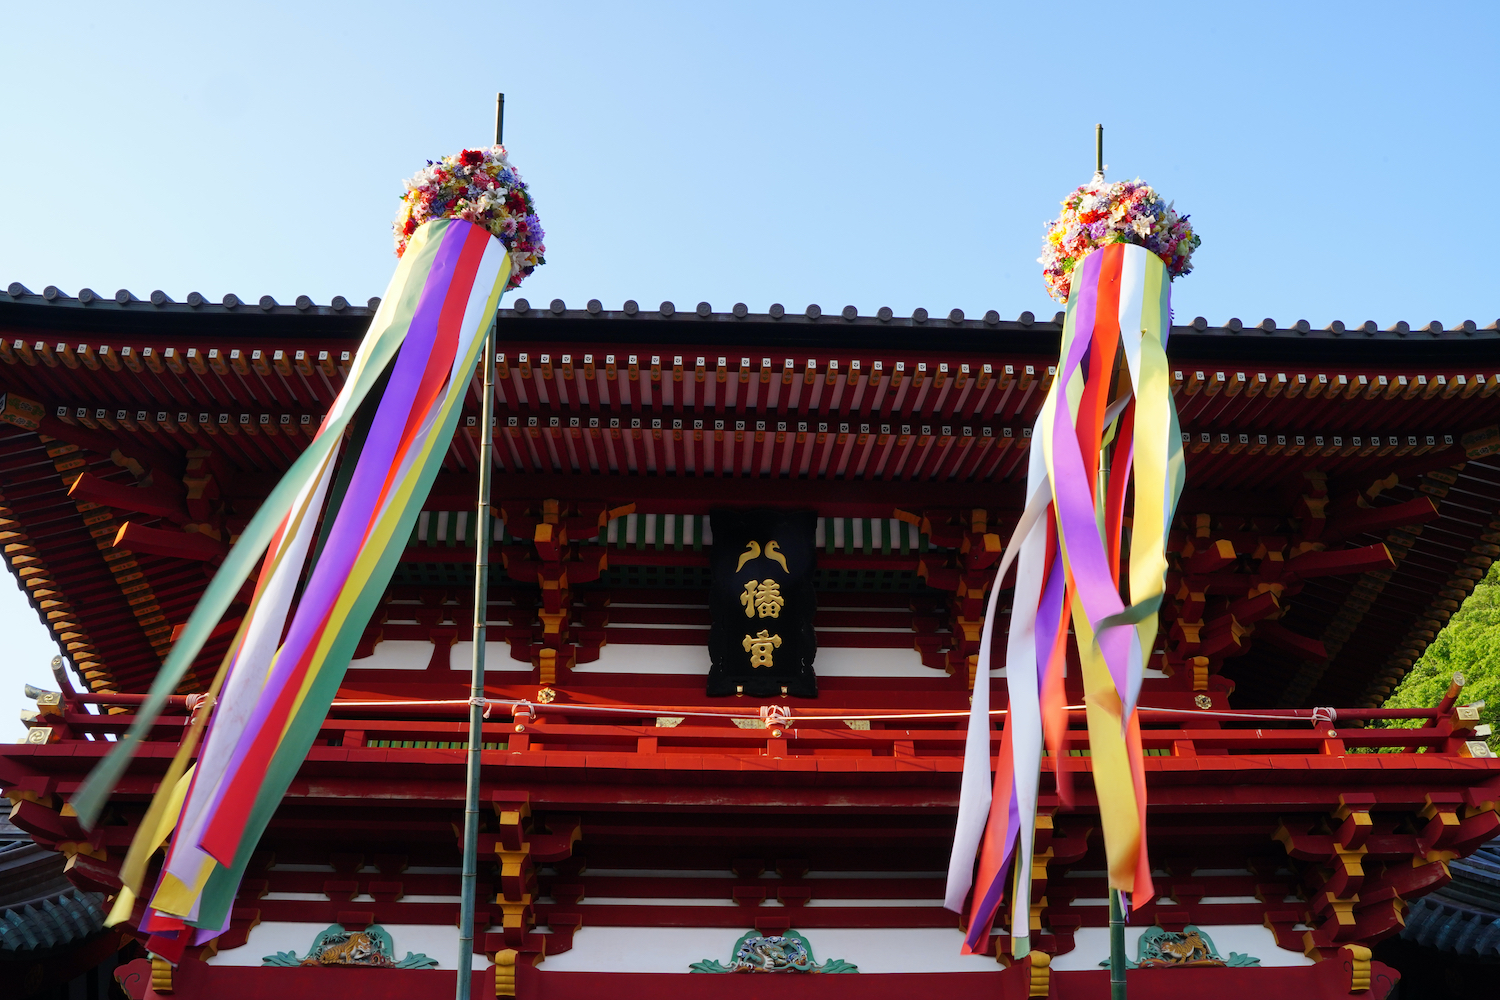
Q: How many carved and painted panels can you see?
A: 3